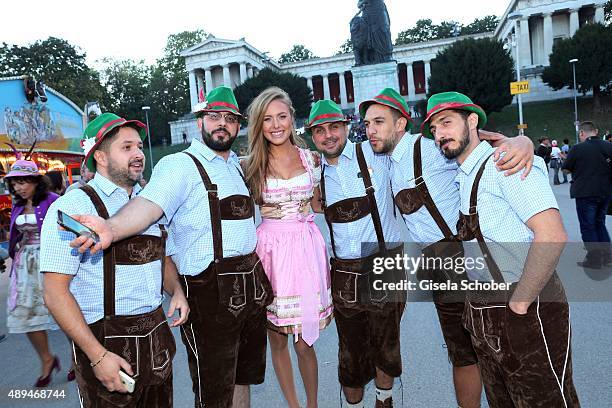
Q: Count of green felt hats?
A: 5